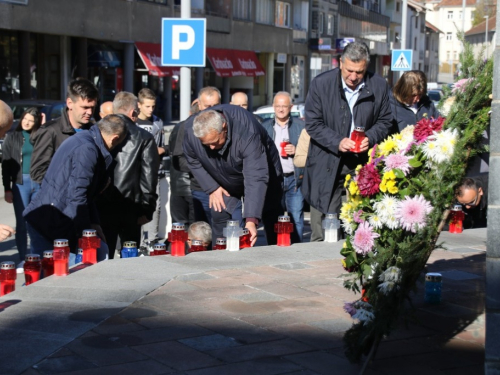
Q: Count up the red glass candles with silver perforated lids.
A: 14